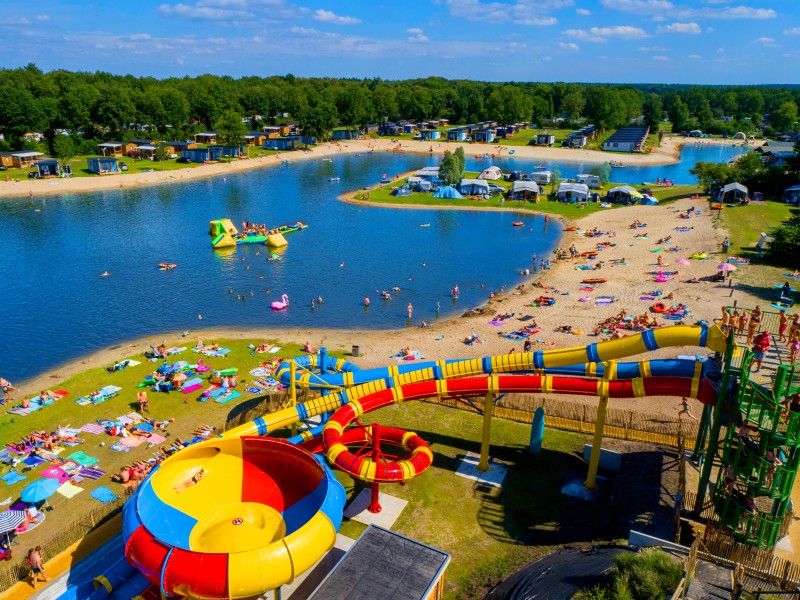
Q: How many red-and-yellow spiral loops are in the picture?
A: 1